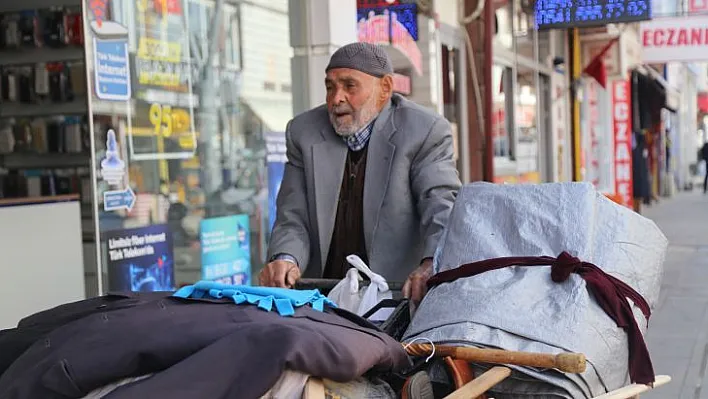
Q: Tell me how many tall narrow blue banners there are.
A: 1